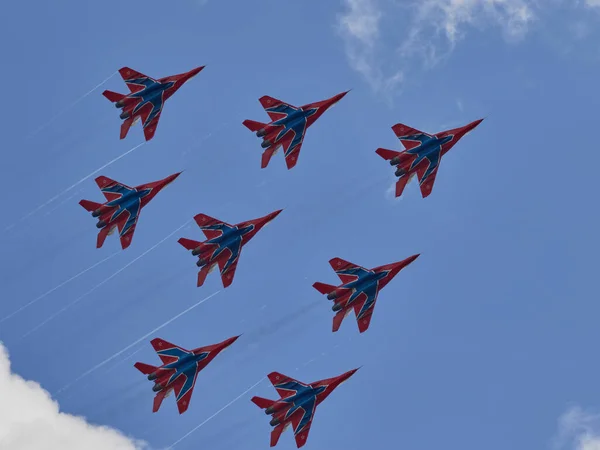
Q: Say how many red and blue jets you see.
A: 8